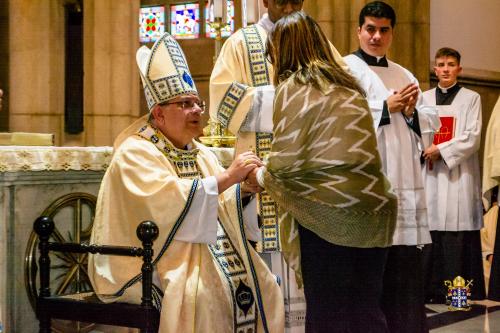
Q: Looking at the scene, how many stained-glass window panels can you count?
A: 3